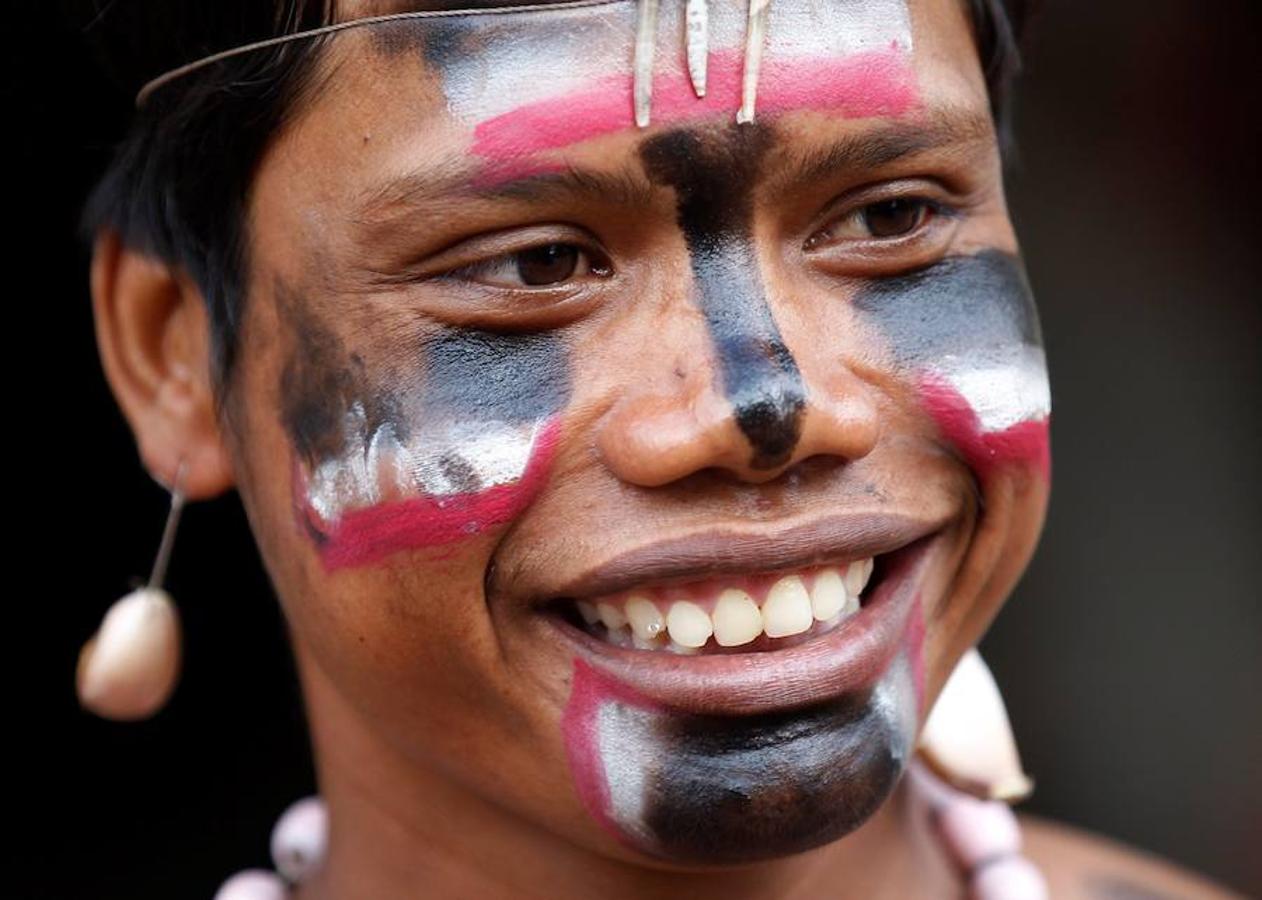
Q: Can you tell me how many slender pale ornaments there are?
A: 3